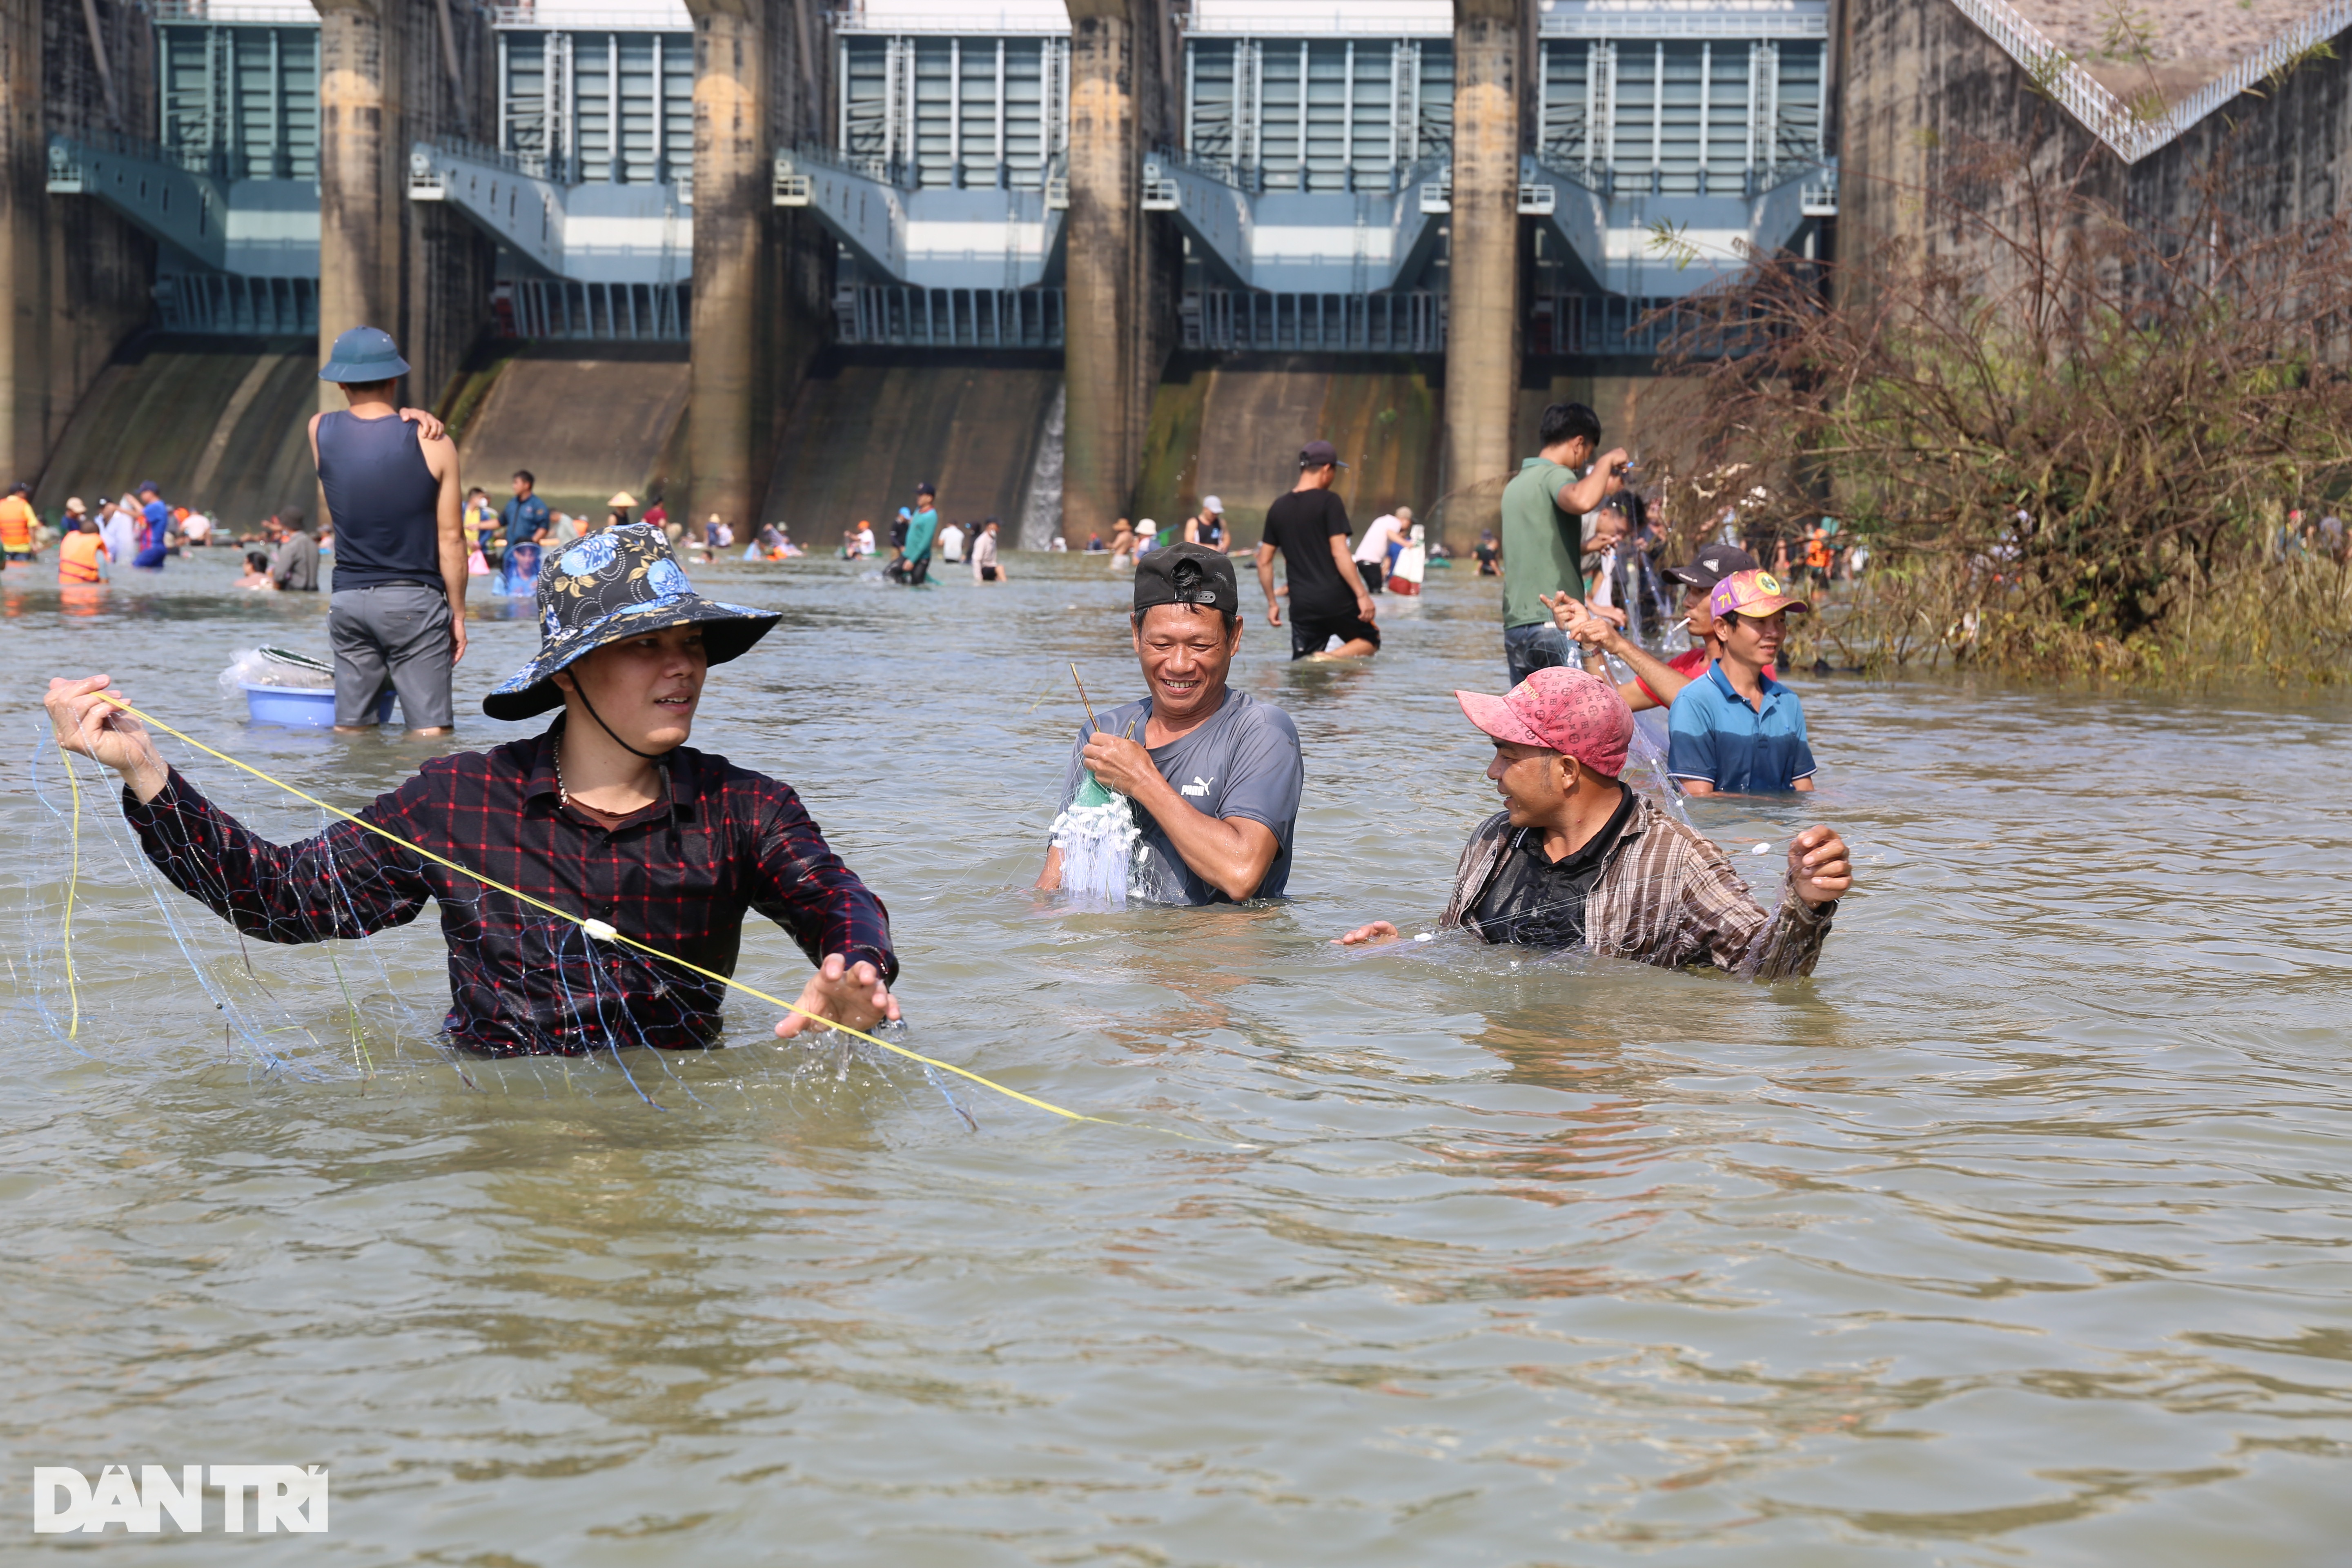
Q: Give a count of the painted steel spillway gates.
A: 5